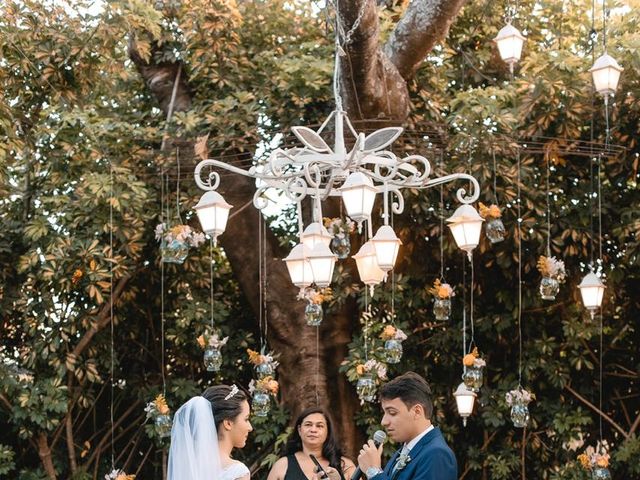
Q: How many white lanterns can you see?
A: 12